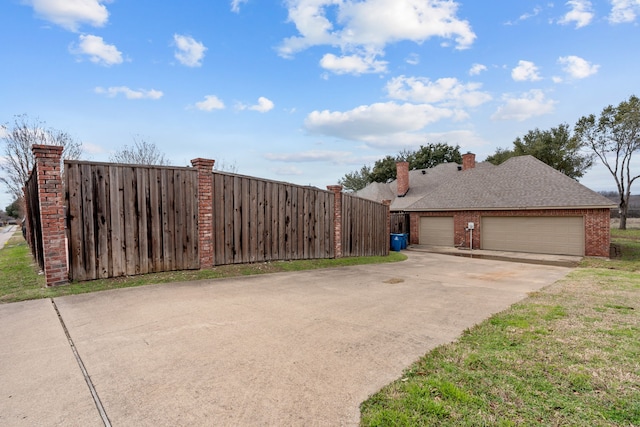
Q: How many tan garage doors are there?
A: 2